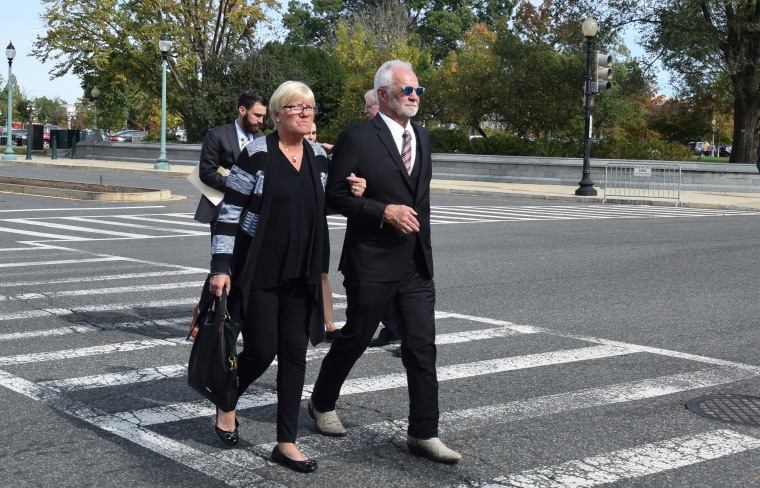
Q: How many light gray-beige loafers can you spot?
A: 2